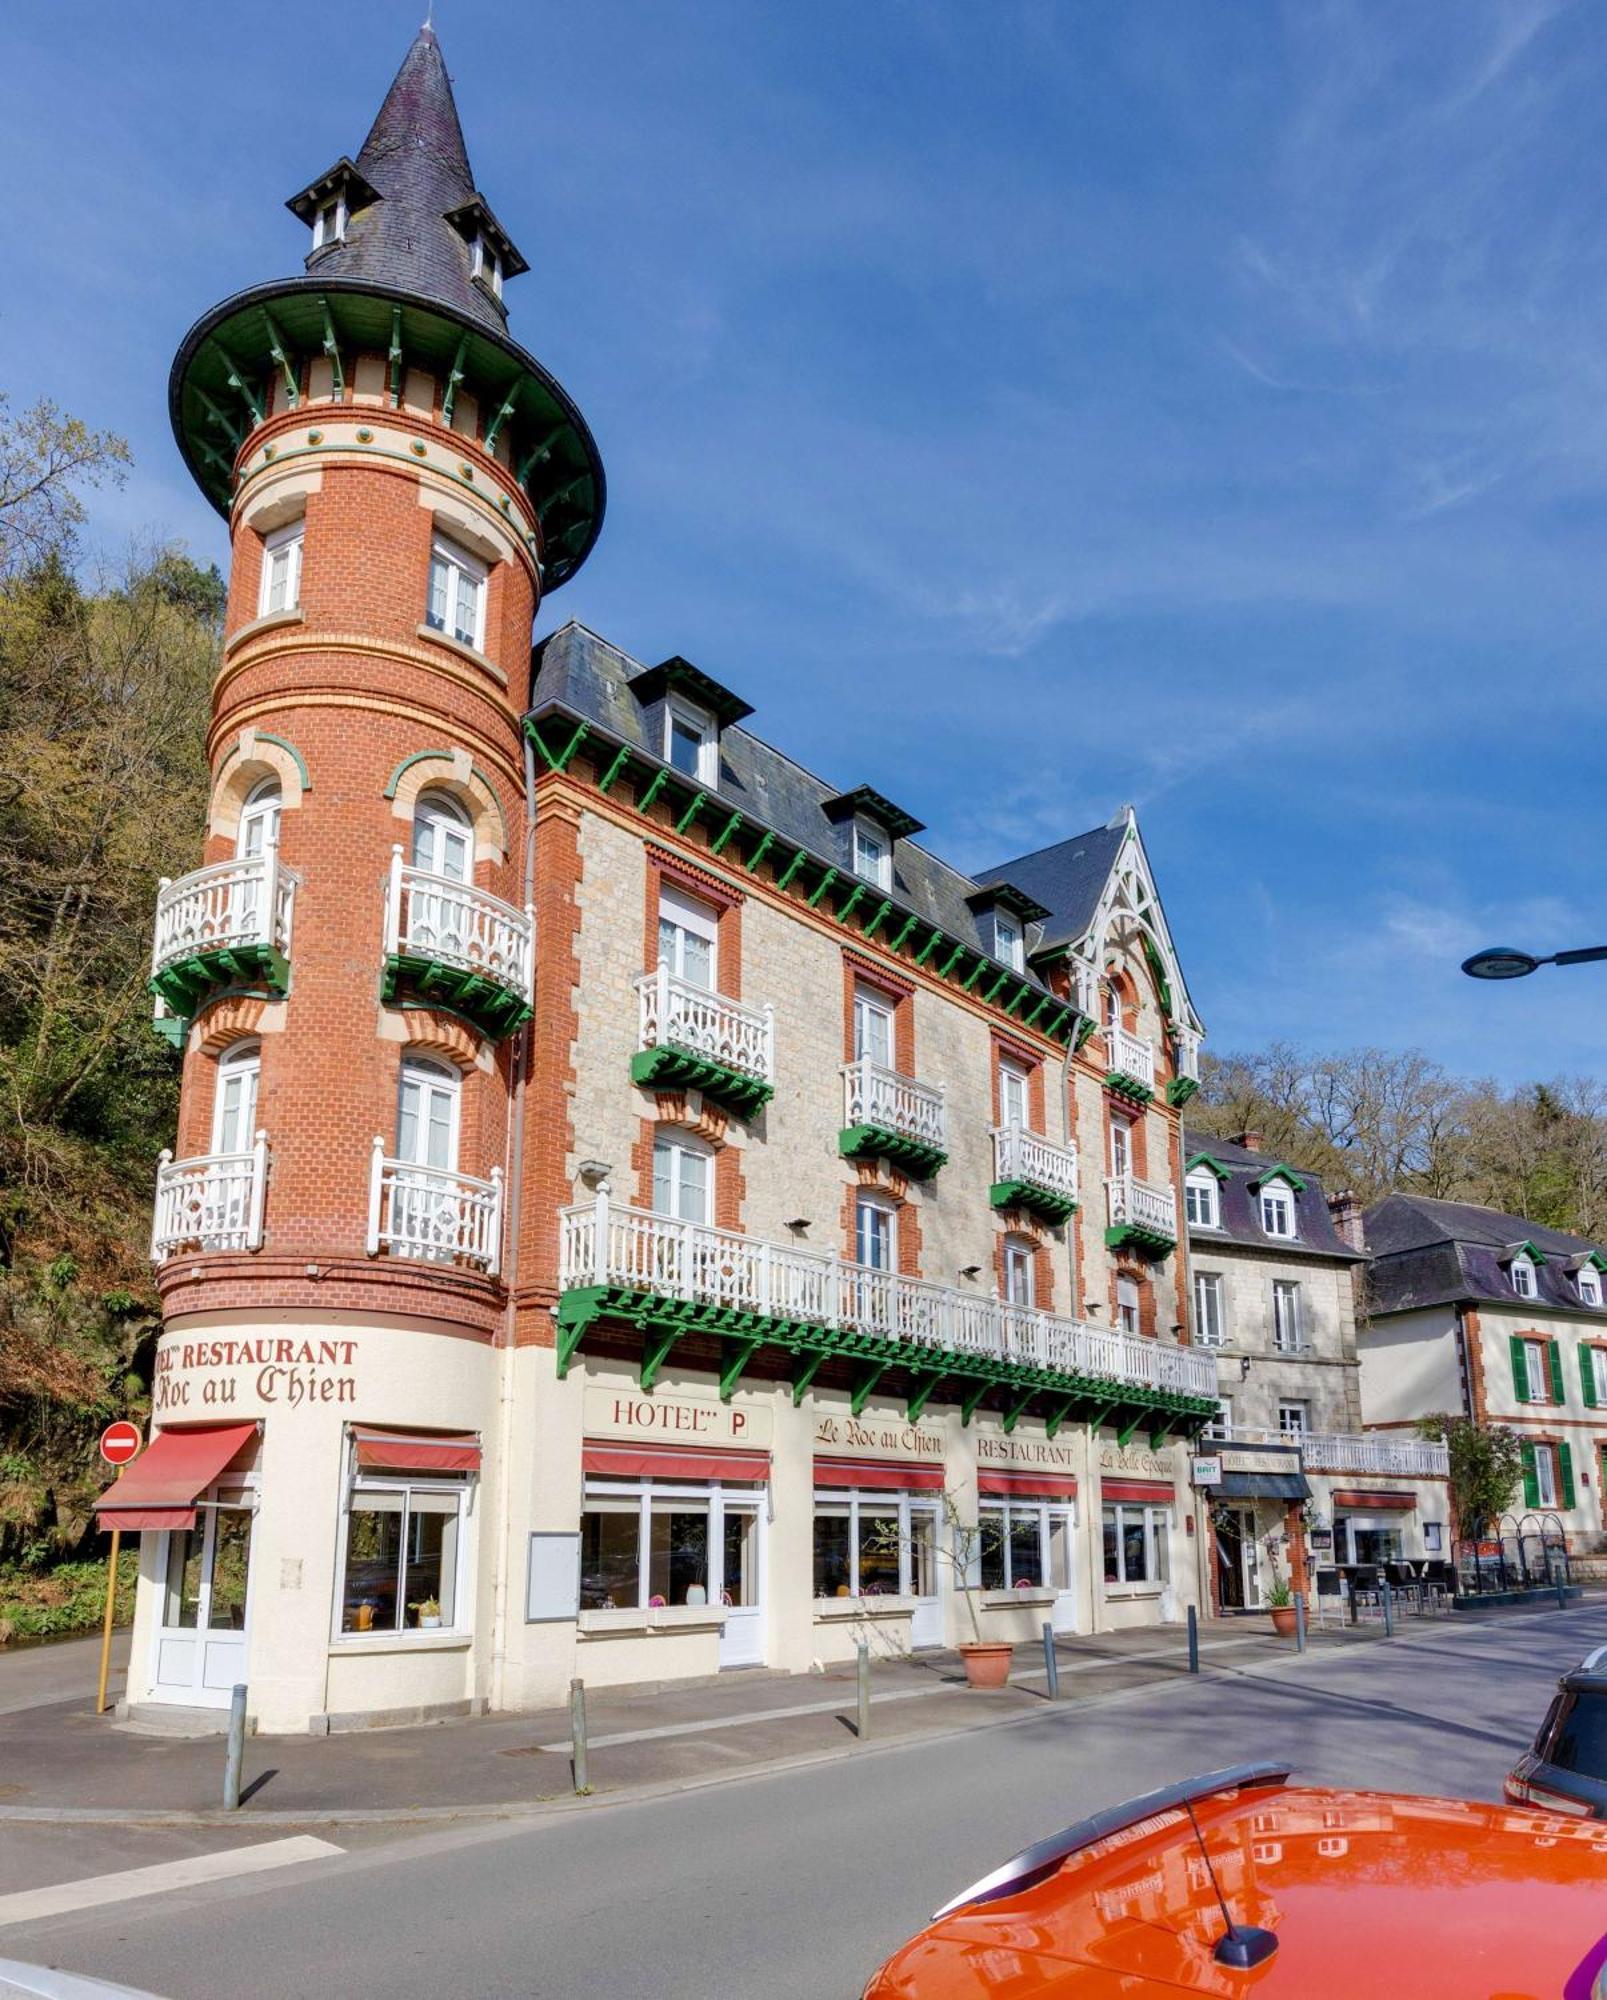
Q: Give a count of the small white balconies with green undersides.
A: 7